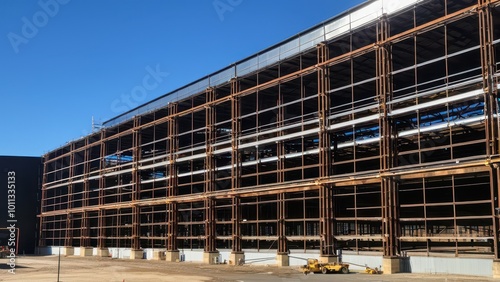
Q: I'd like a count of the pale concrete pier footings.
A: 11